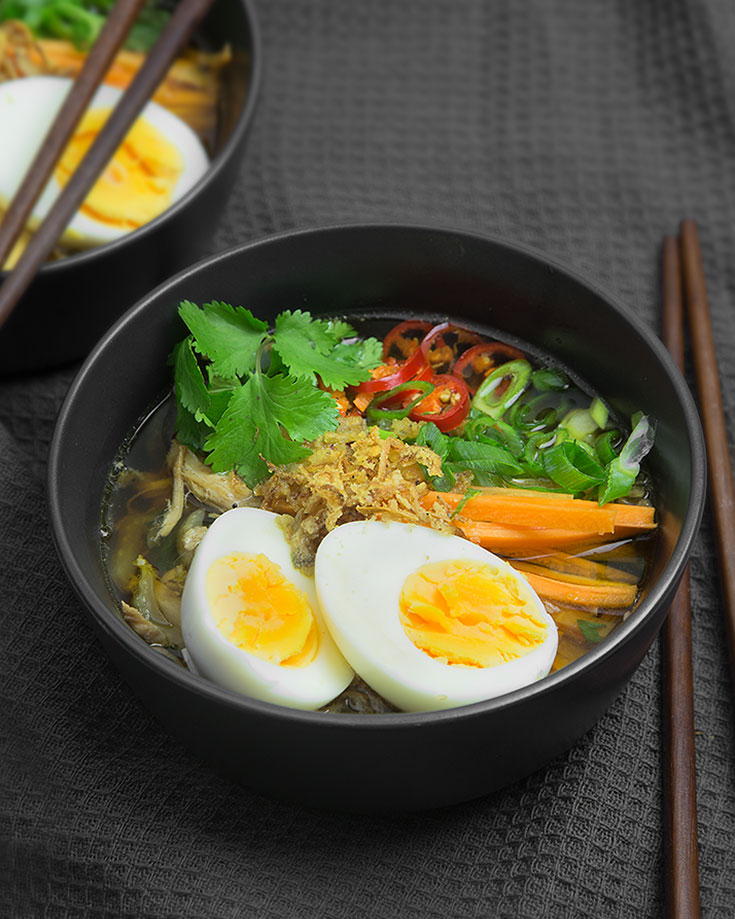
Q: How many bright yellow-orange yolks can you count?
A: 3